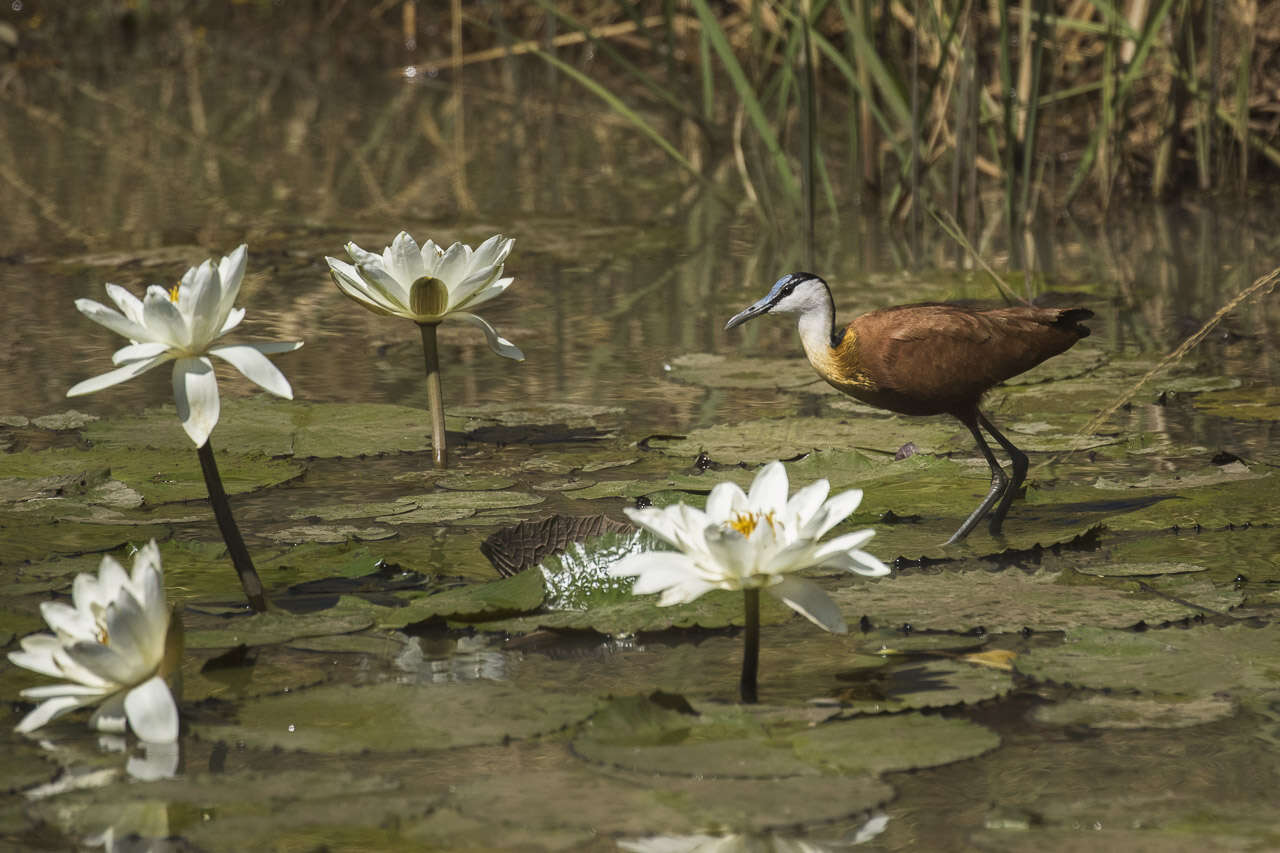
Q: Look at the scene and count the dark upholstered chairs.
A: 0